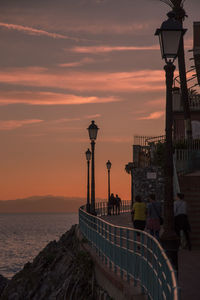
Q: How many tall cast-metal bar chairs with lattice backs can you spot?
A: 0